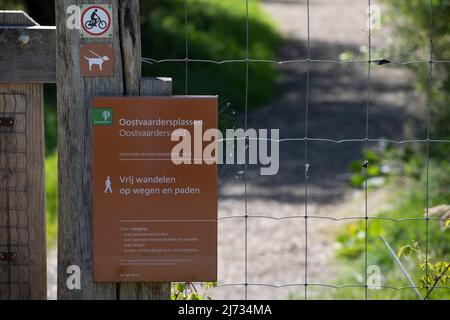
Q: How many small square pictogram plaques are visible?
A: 2